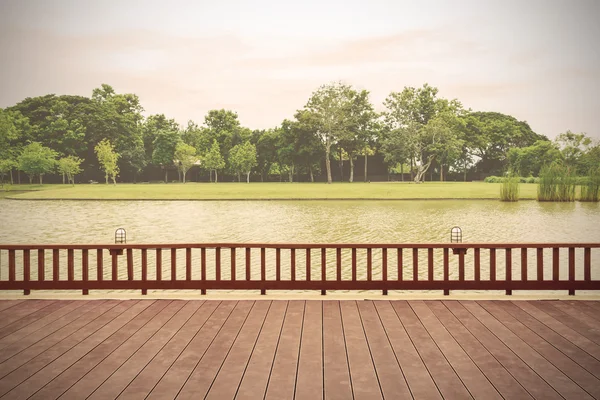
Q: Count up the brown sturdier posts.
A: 10